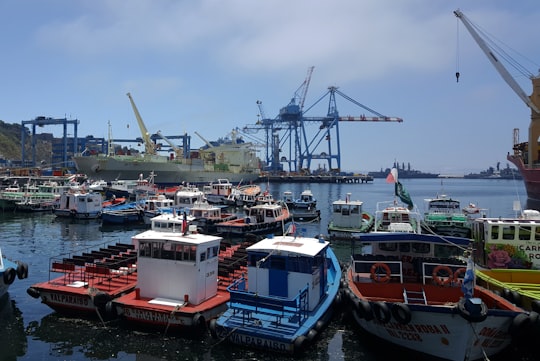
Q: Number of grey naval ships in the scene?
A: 2